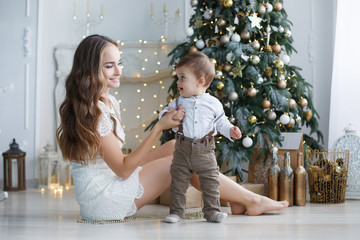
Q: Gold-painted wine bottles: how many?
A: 3